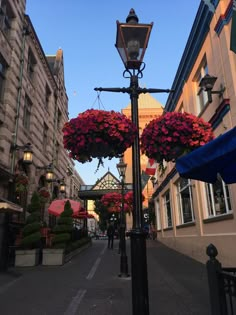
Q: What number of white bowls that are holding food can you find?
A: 0